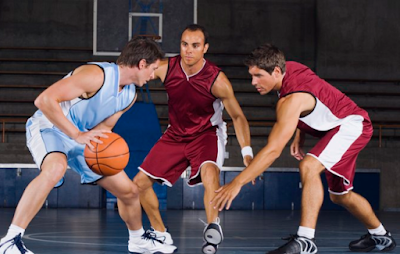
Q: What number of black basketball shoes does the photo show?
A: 2